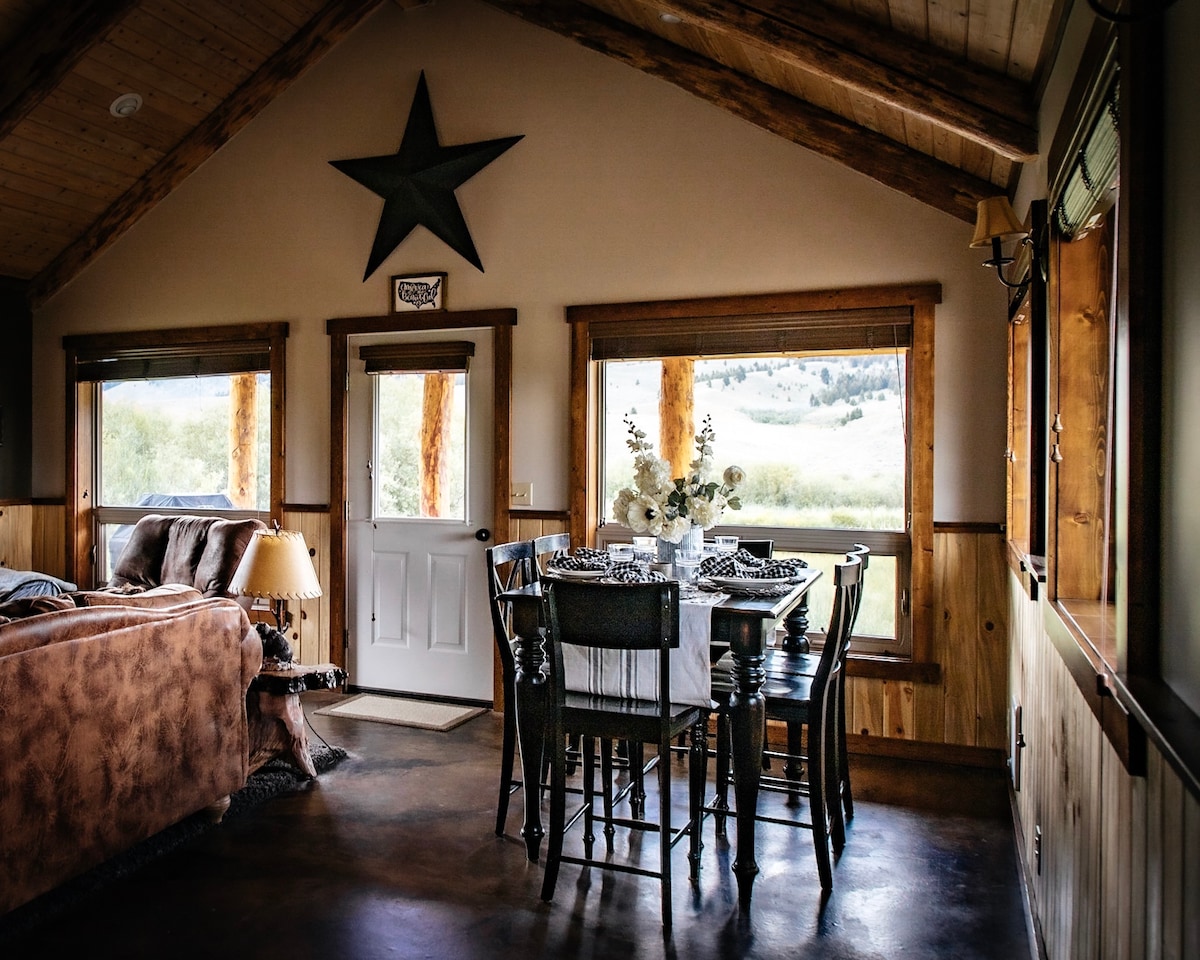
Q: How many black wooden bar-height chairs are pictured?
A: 6